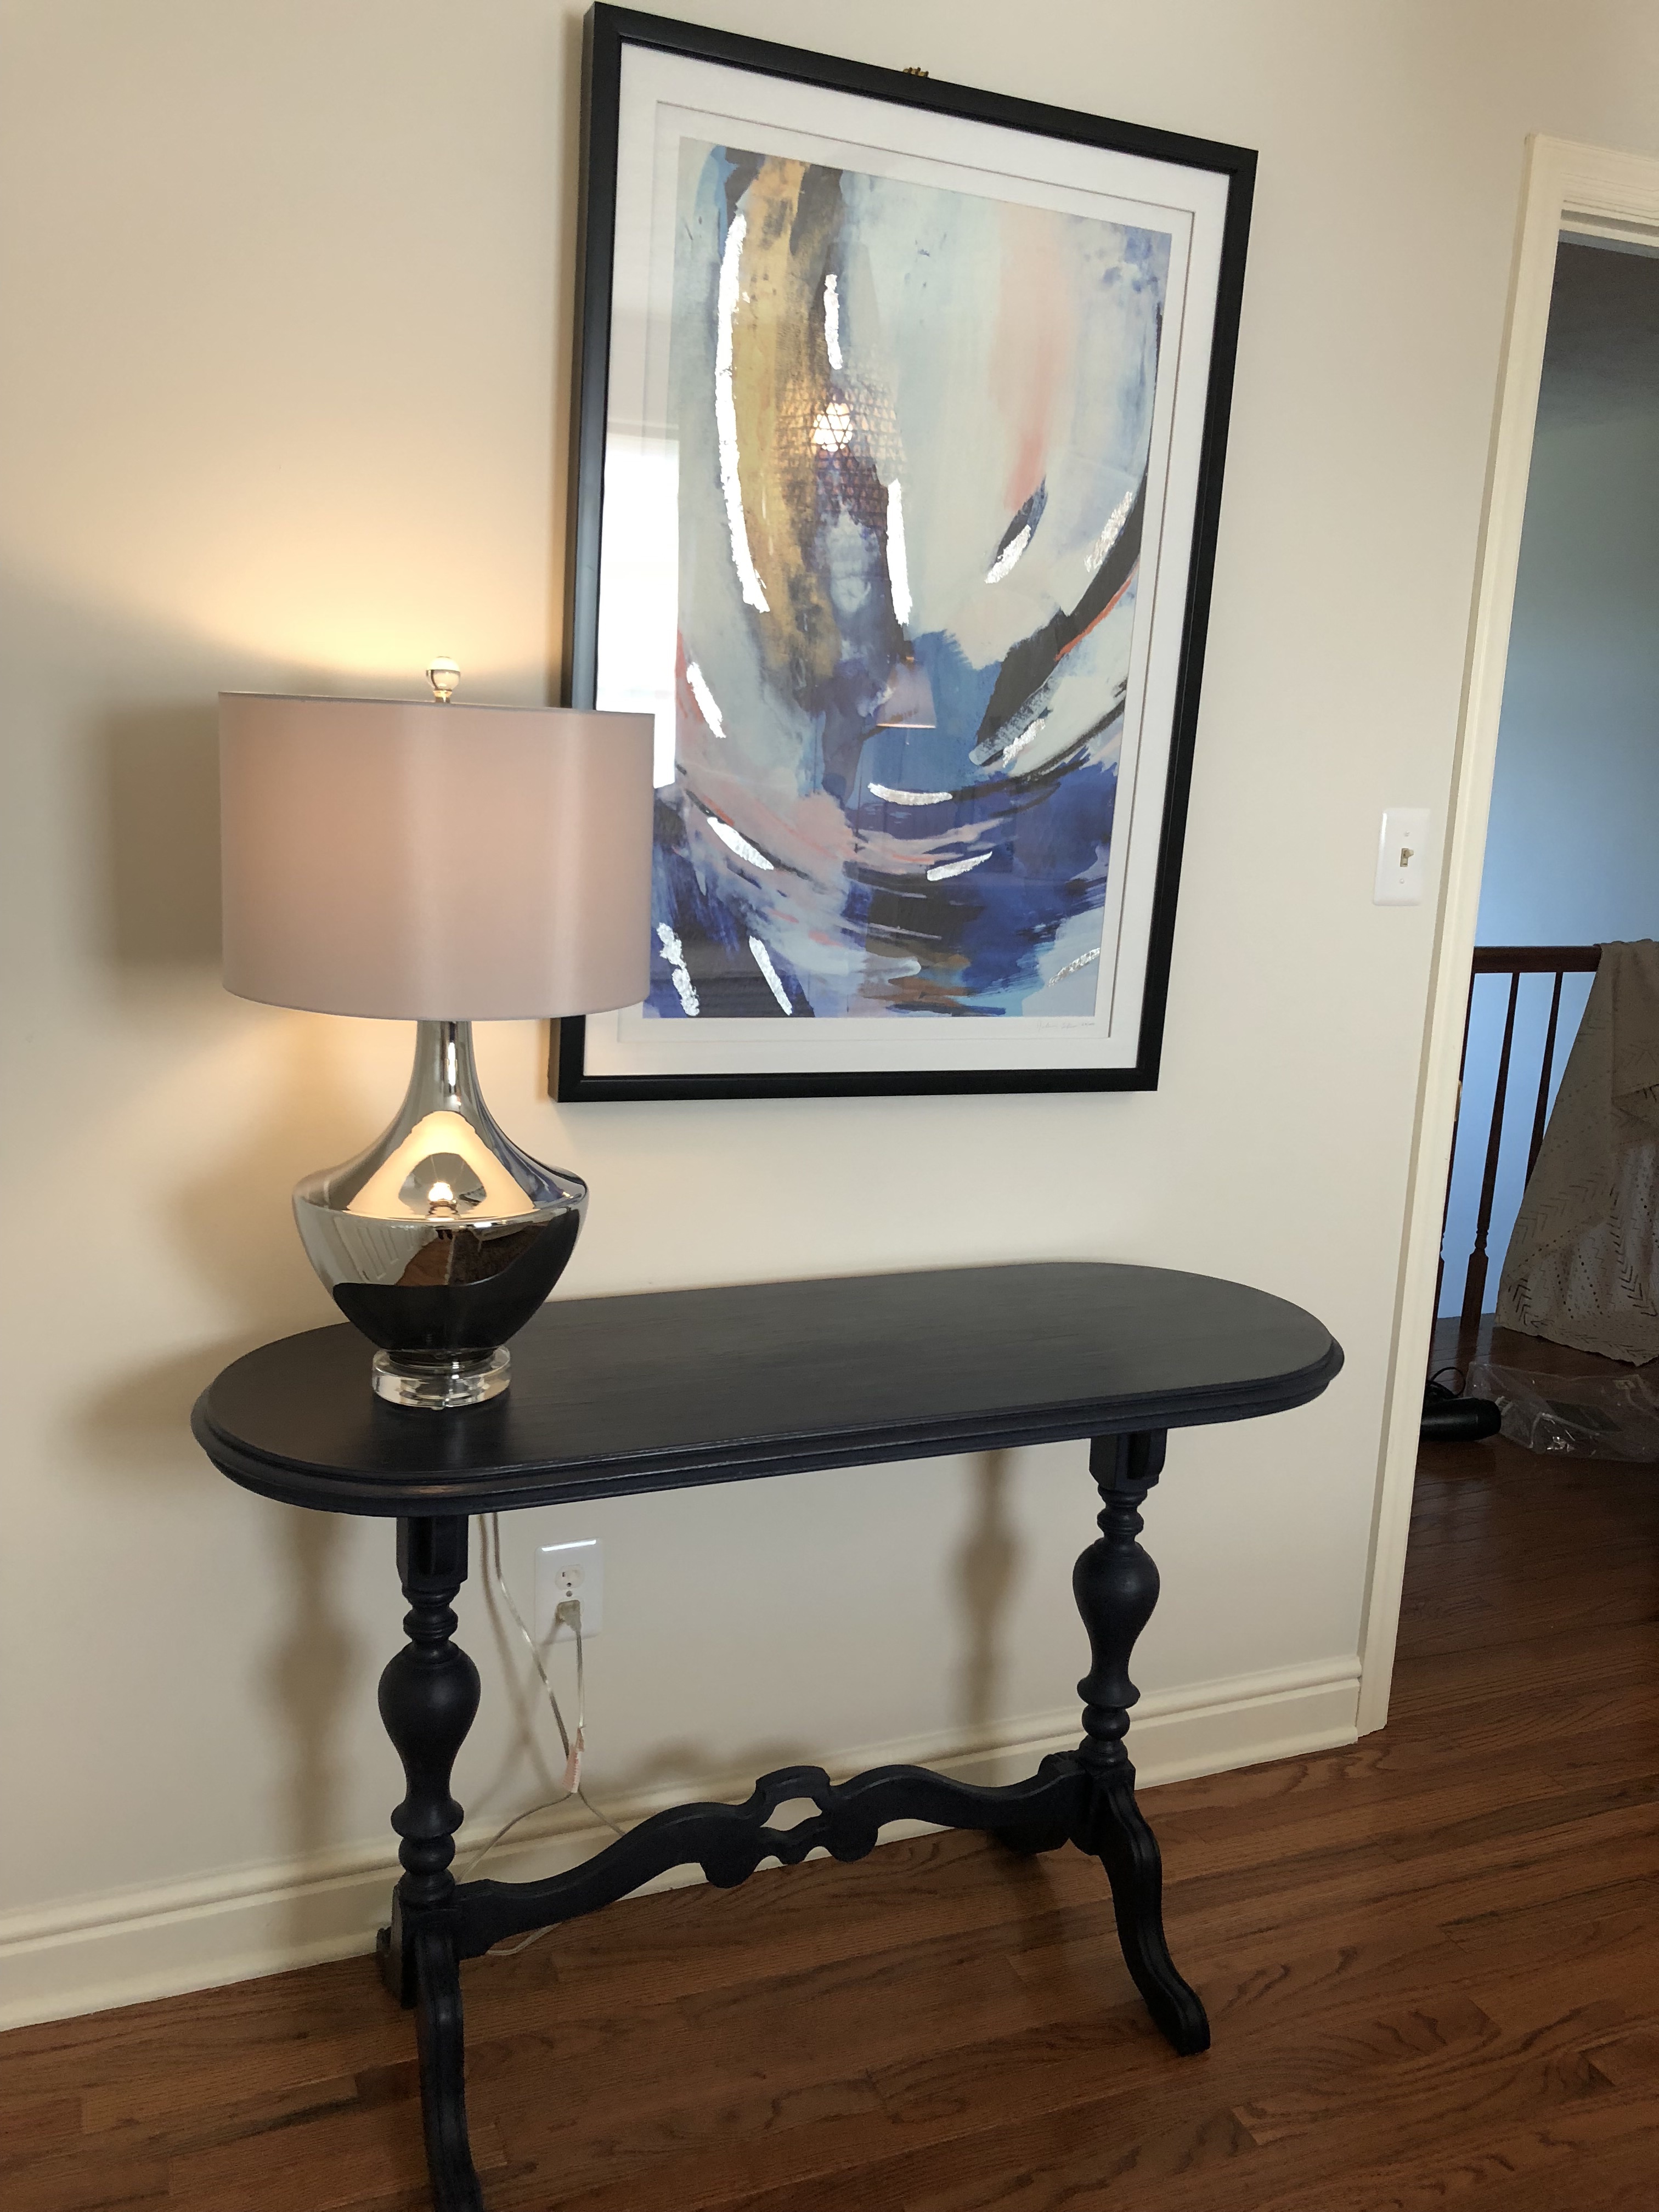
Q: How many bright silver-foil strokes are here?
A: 13